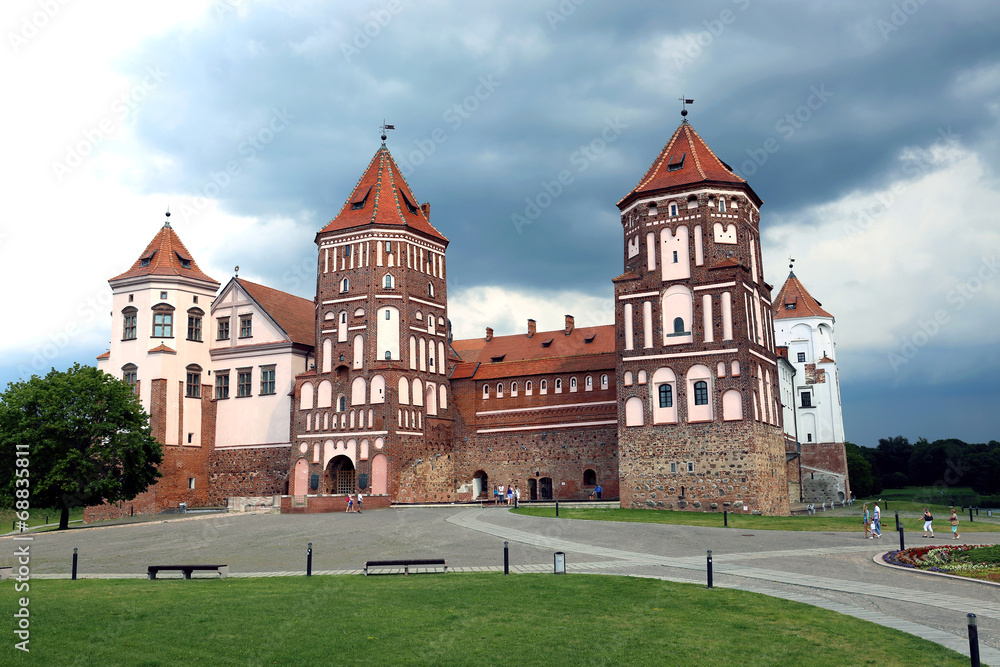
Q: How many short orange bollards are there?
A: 0